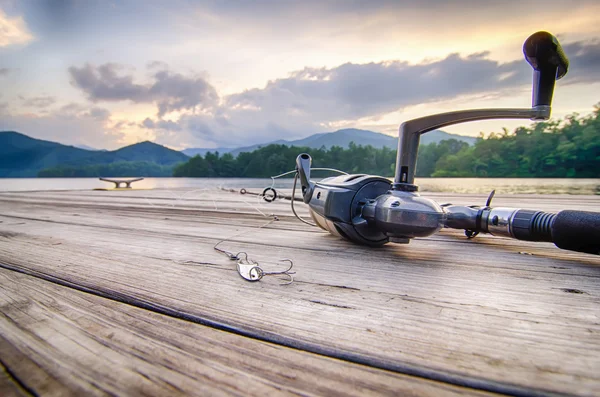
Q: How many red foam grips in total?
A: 0